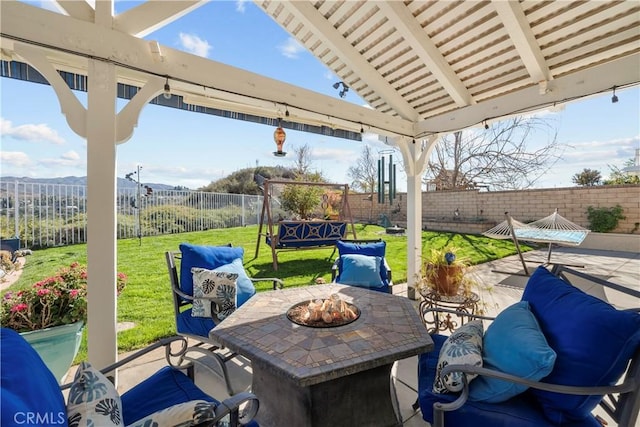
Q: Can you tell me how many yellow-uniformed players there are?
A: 0